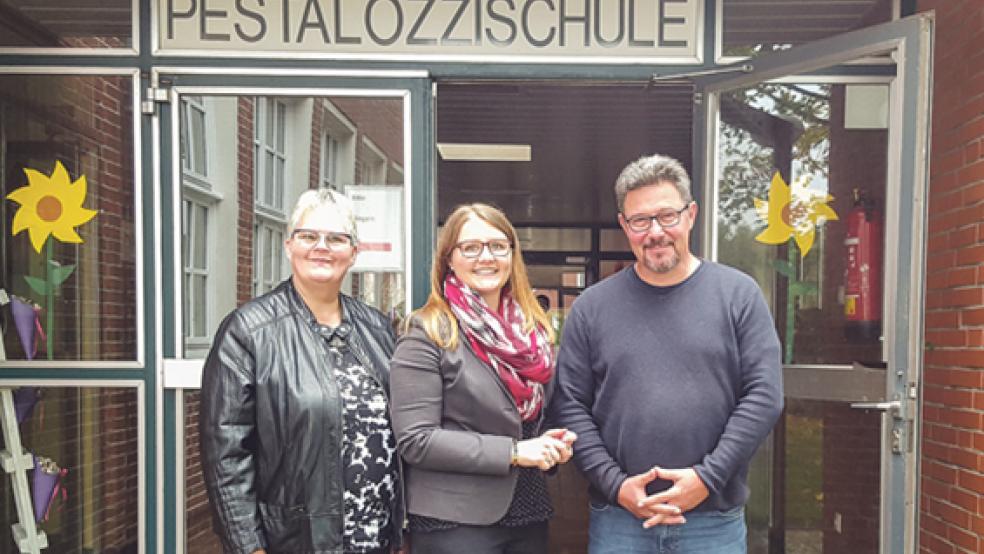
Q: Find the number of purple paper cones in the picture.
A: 3